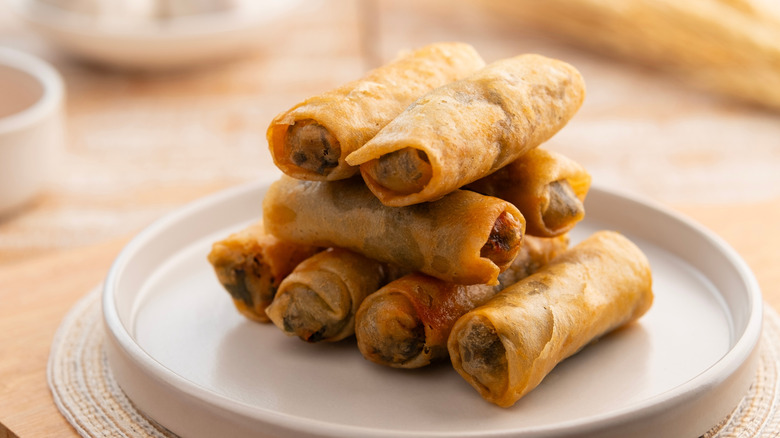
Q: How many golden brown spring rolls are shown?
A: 8